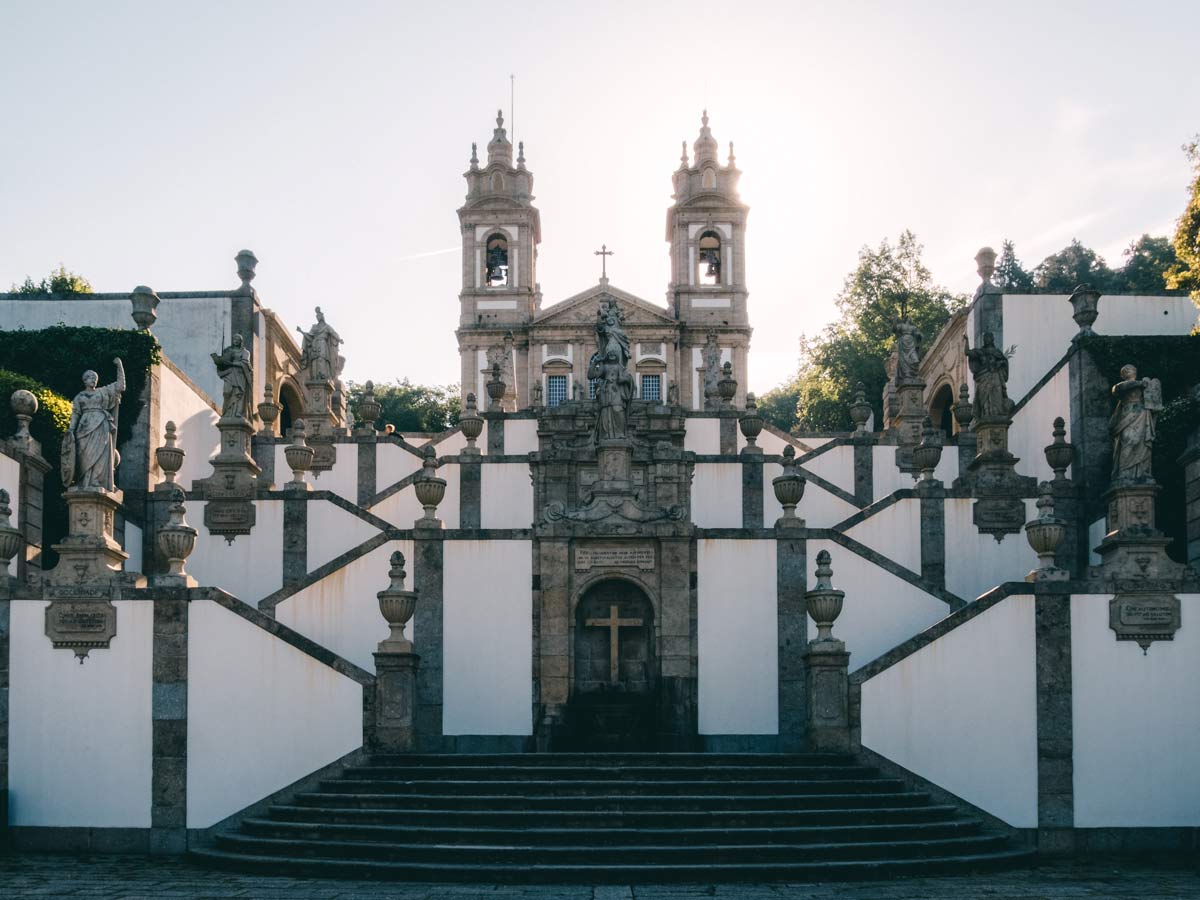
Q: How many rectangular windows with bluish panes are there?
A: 2